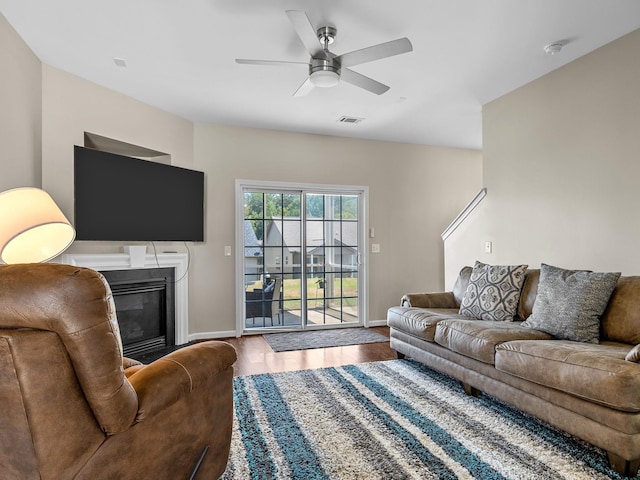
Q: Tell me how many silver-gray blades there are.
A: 5